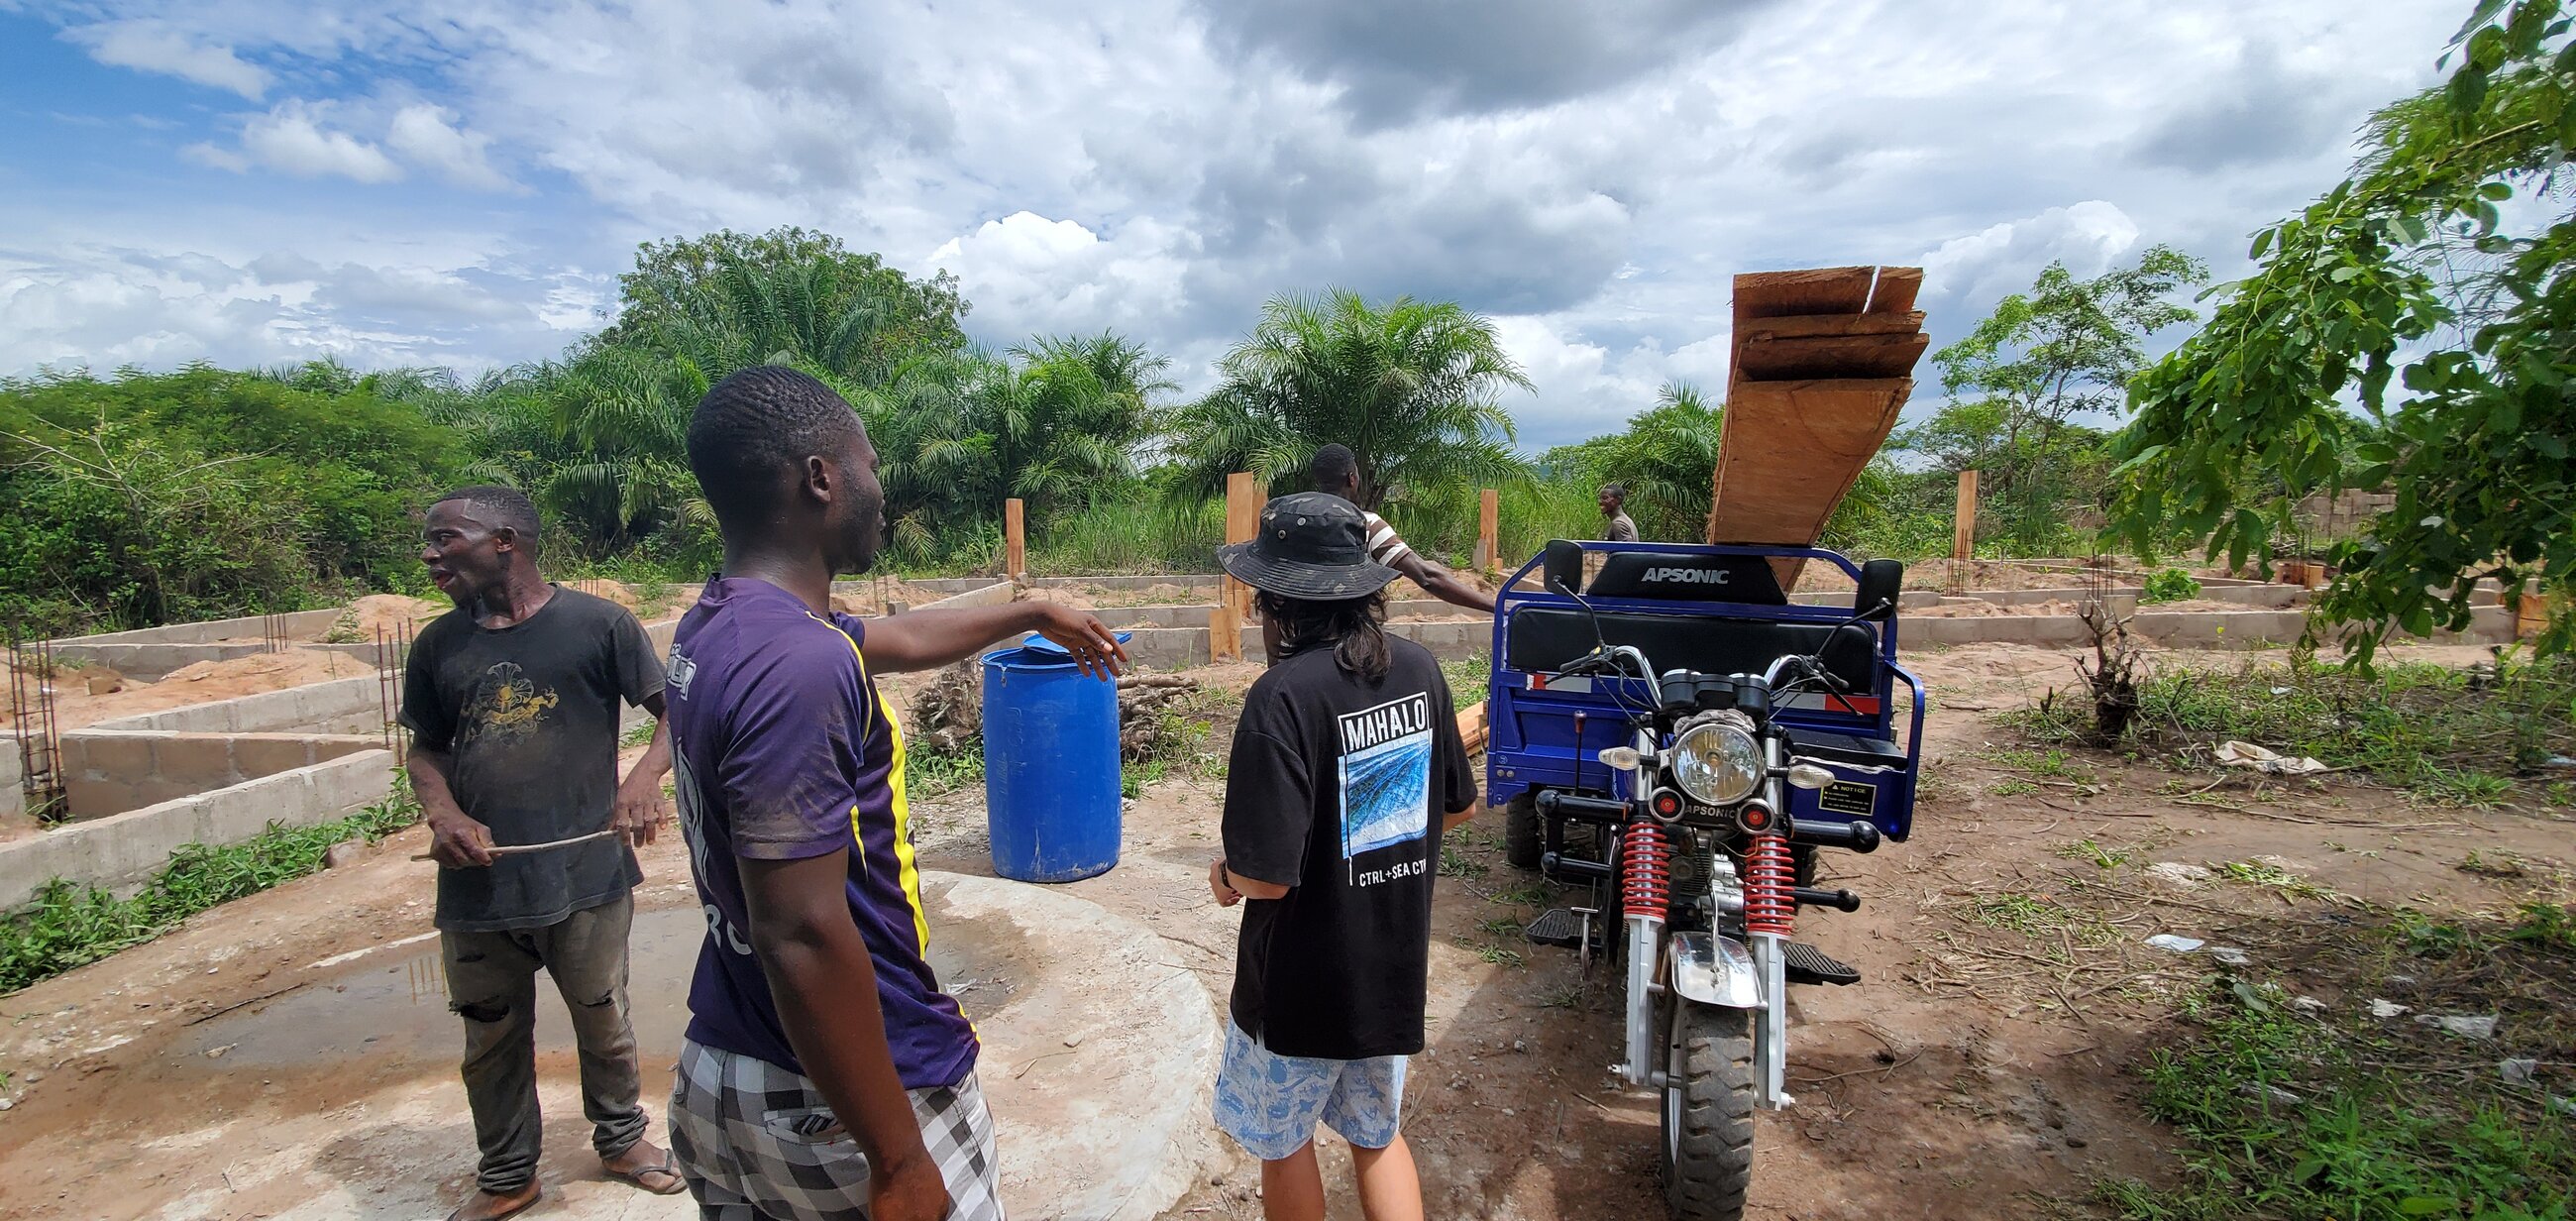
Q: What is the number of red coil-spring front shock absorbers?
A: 2